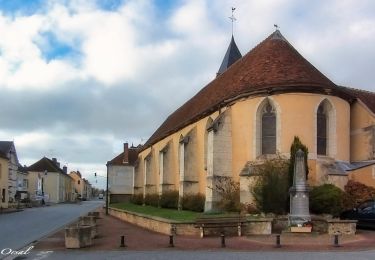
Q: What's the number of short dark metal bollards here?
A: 5